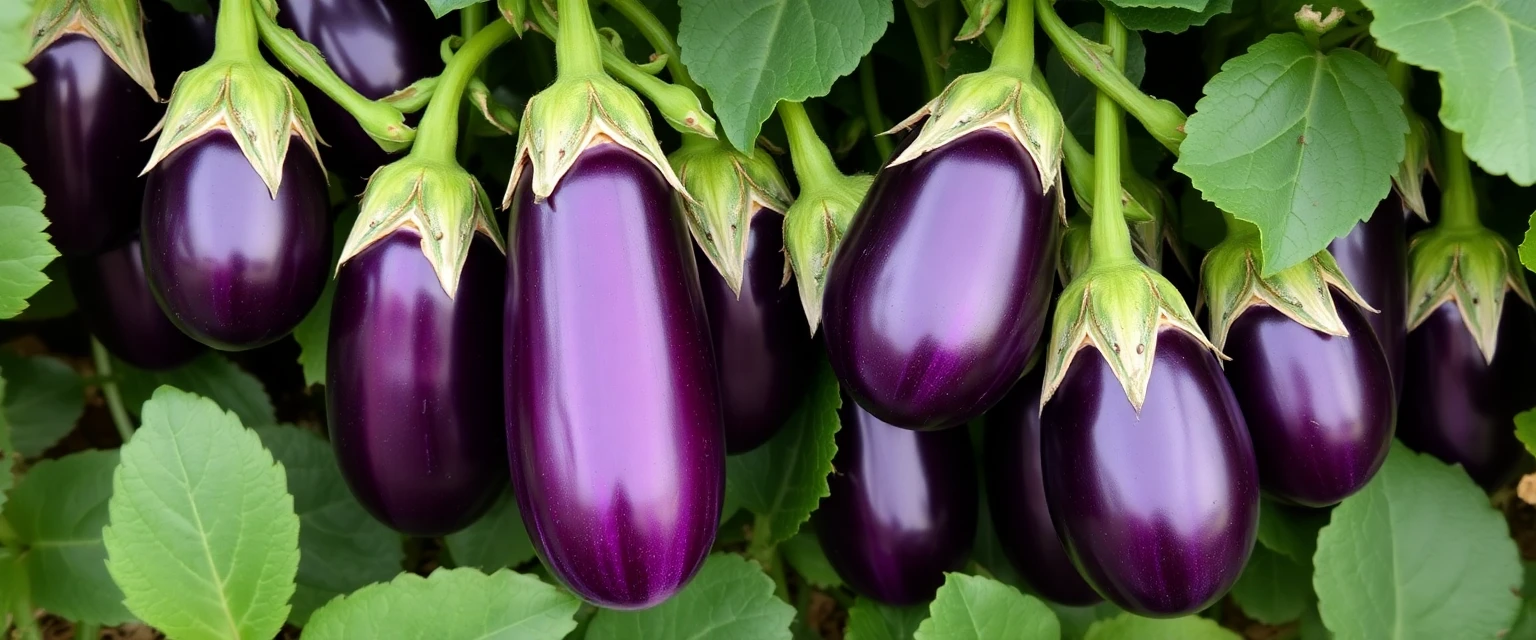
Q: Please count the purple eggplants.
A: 14